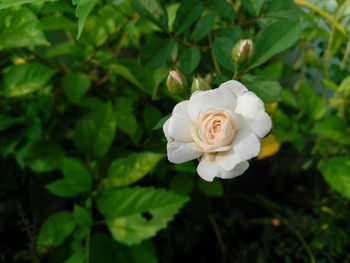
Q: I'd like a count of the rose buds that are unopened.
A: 3